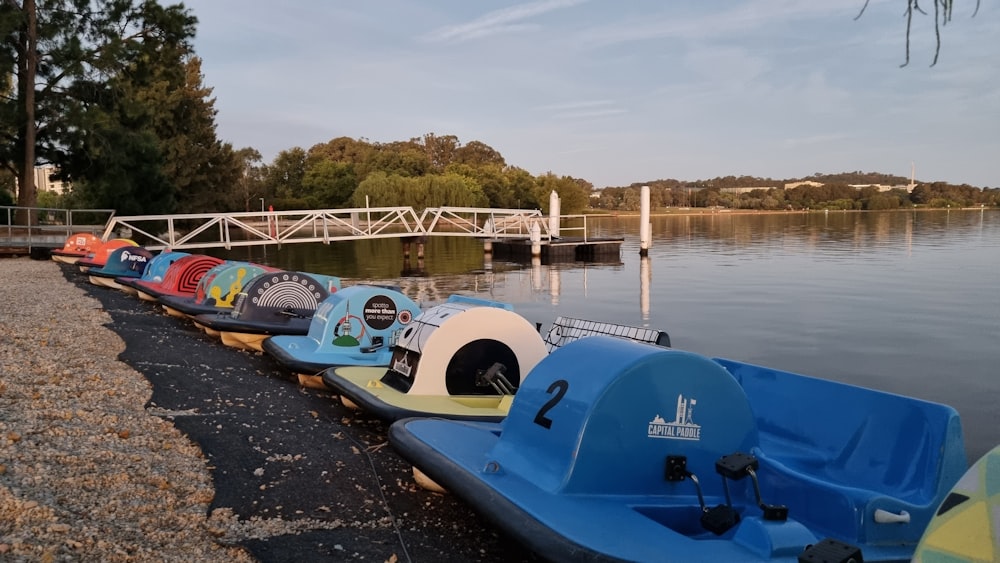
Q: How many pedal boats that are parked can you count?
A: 11